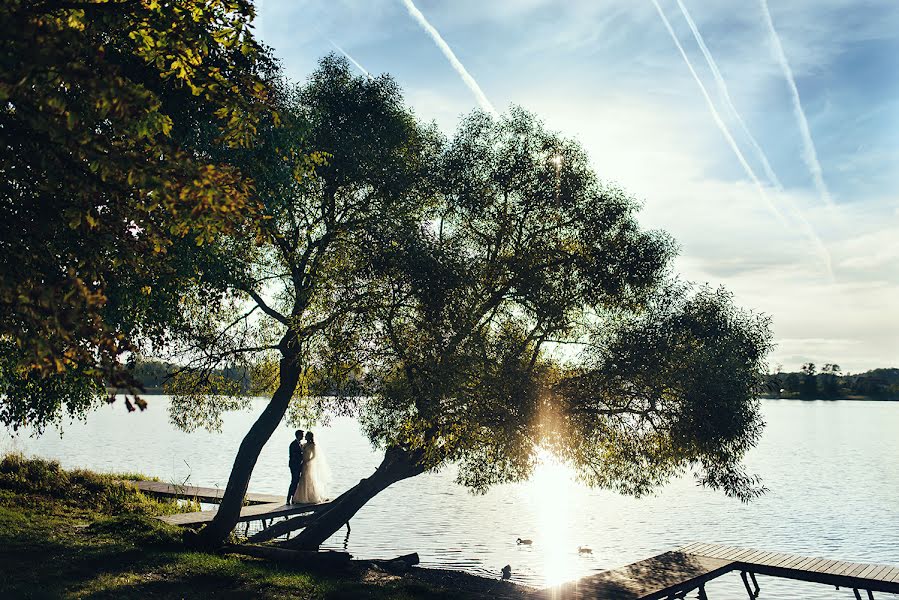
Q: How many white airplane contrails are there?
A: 5